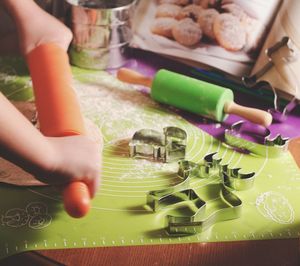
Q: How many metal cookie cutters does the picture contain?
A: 4